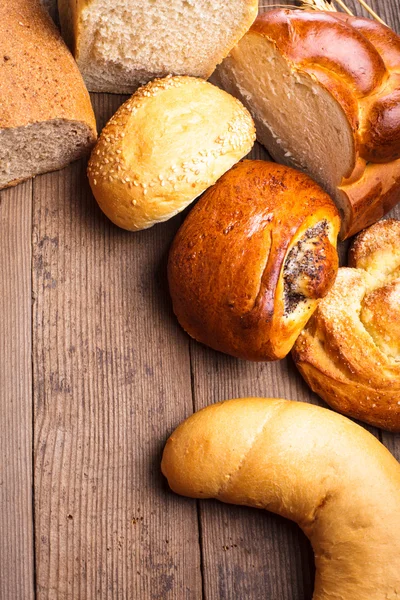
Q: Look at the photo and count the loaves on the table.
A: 7